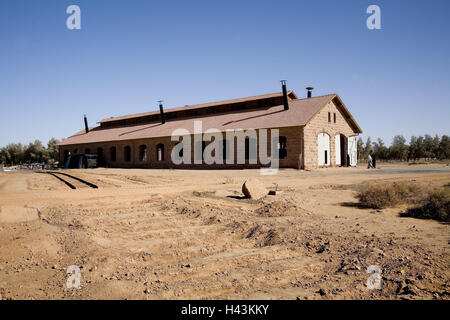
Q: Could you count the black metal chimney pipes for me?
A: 4